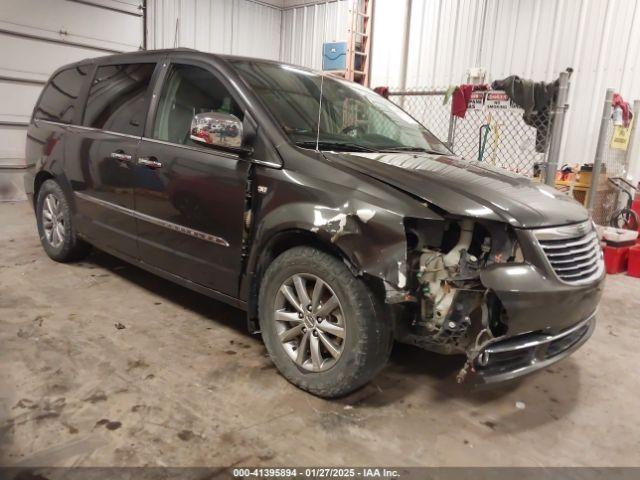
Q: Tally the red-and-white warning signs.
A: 2